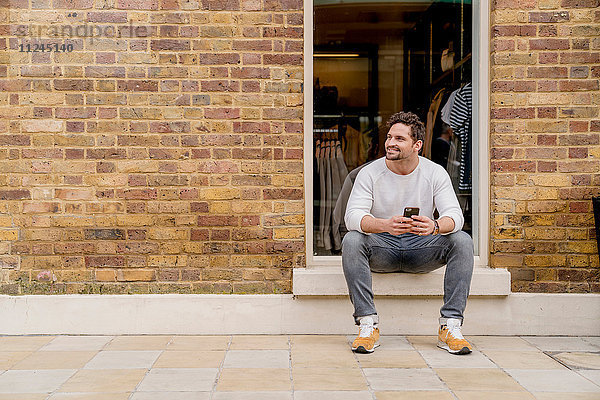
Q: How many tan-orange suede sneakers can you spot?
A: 2